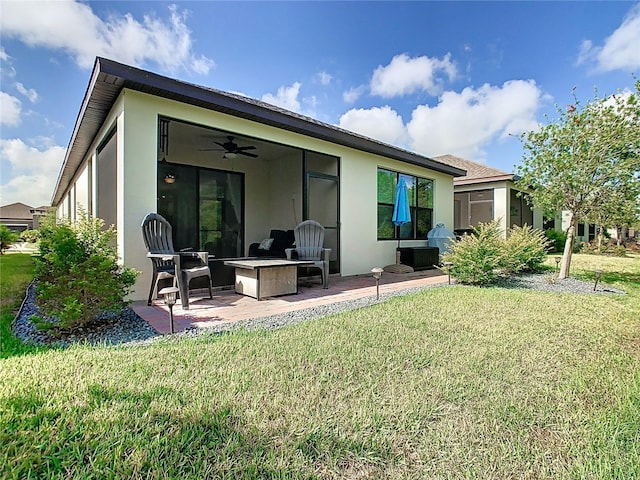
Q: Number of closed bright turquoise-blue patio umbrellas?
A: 1